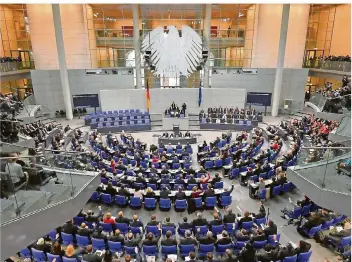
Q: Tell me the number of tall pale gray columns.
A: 4